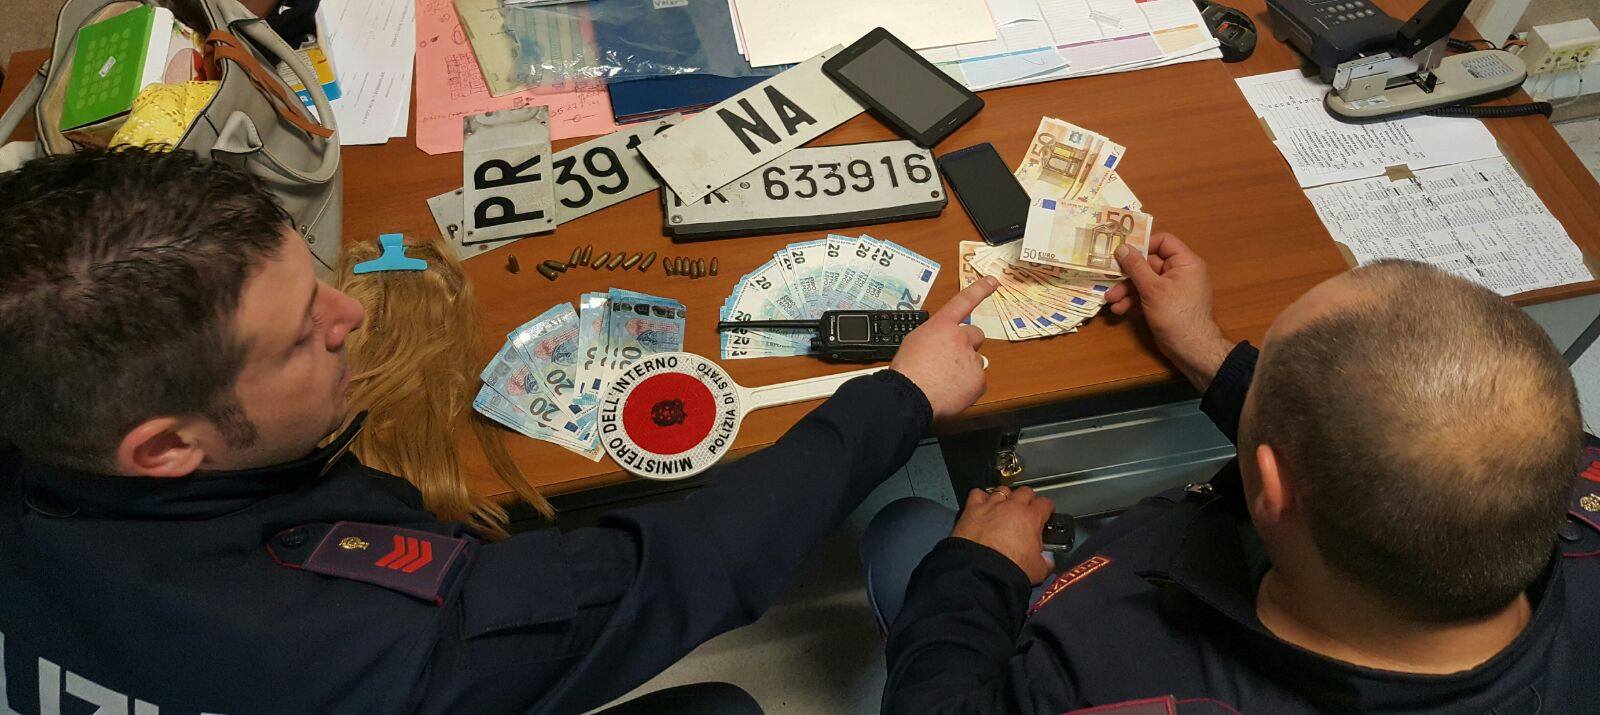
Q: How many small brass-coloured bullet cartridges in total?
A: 15